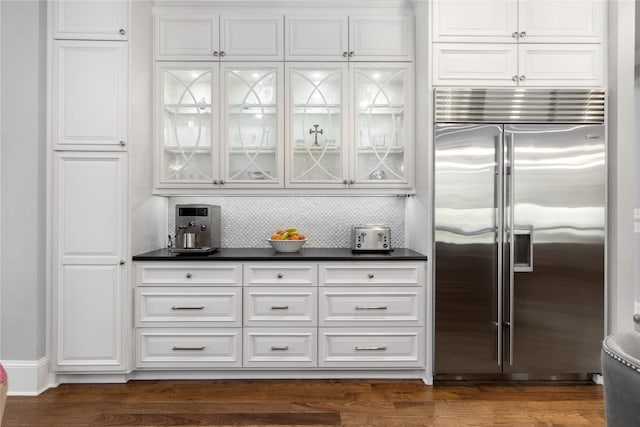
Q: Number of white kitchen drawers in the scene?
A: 9